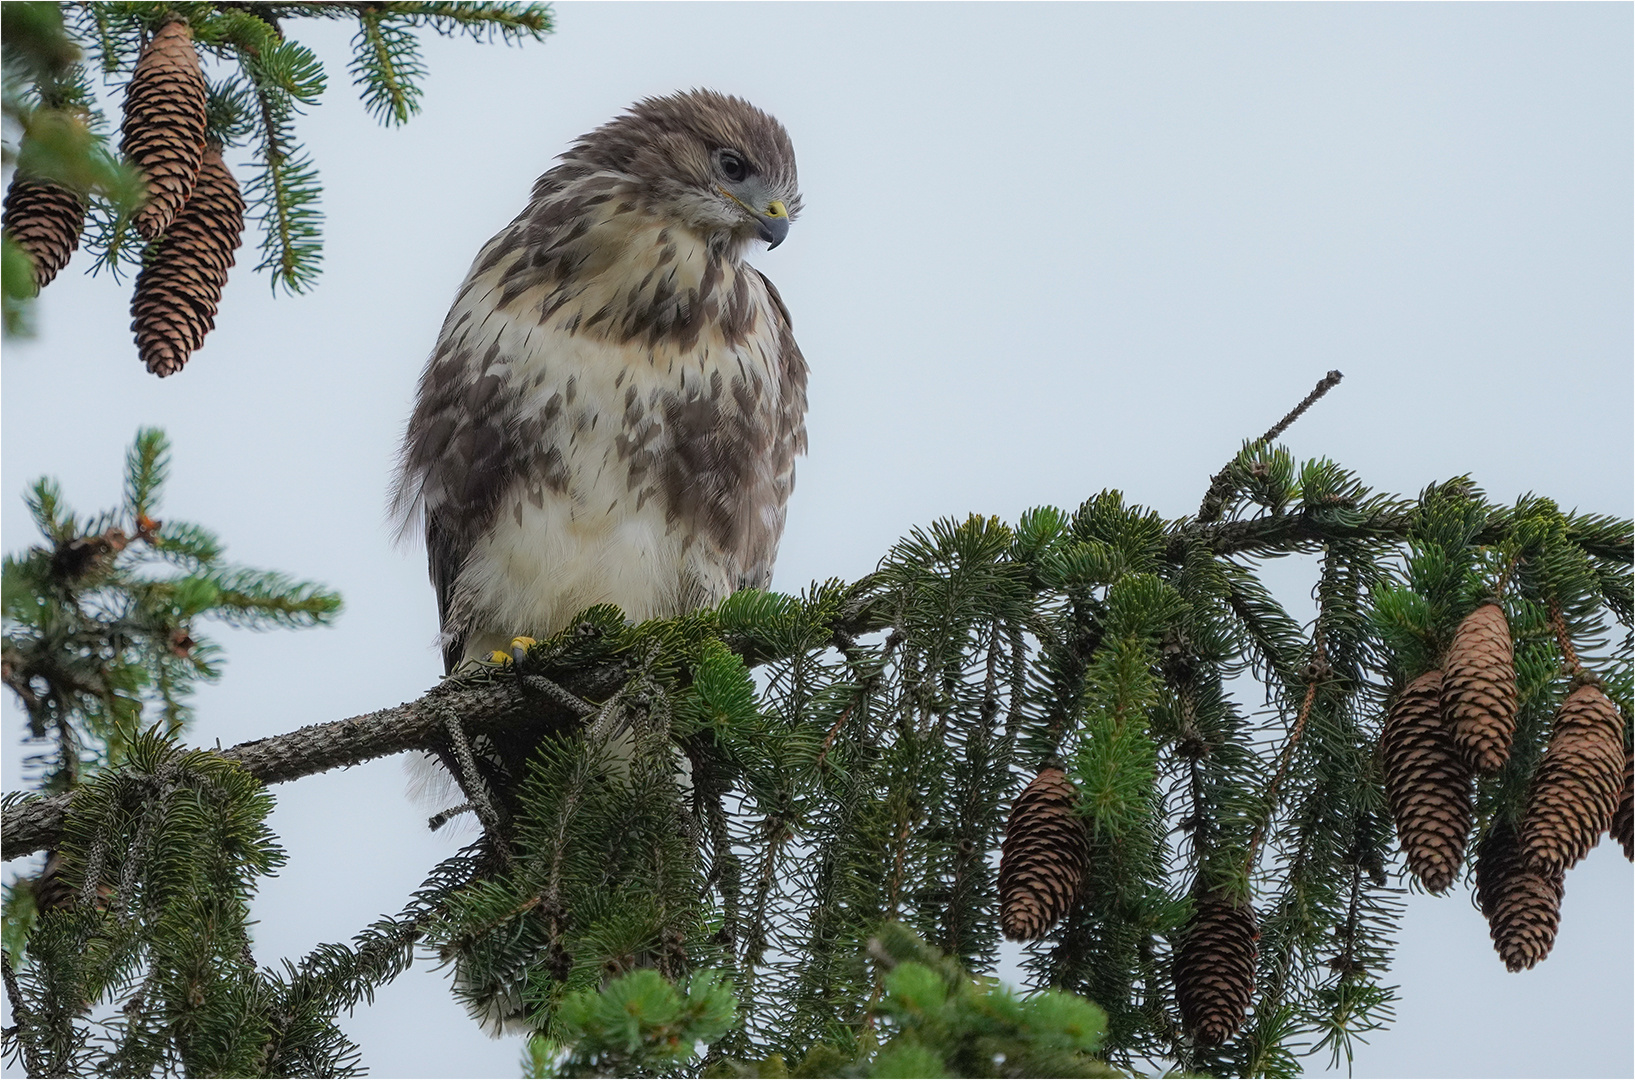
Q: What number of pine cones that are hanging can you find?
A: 10